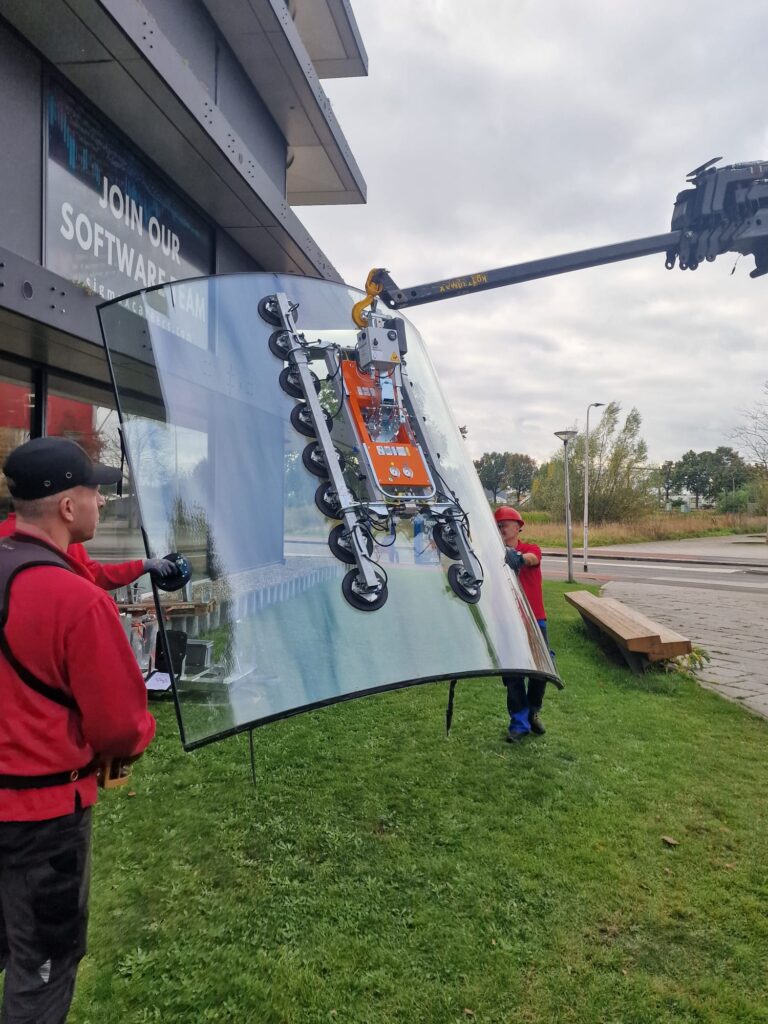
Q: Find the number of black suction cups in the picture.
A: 11